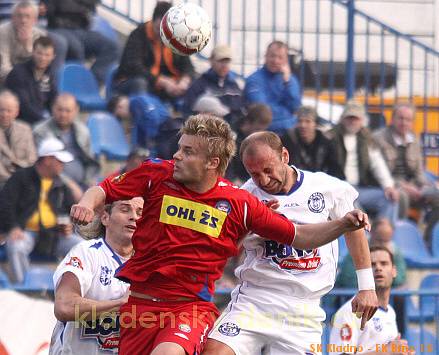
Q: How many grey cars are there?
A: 0